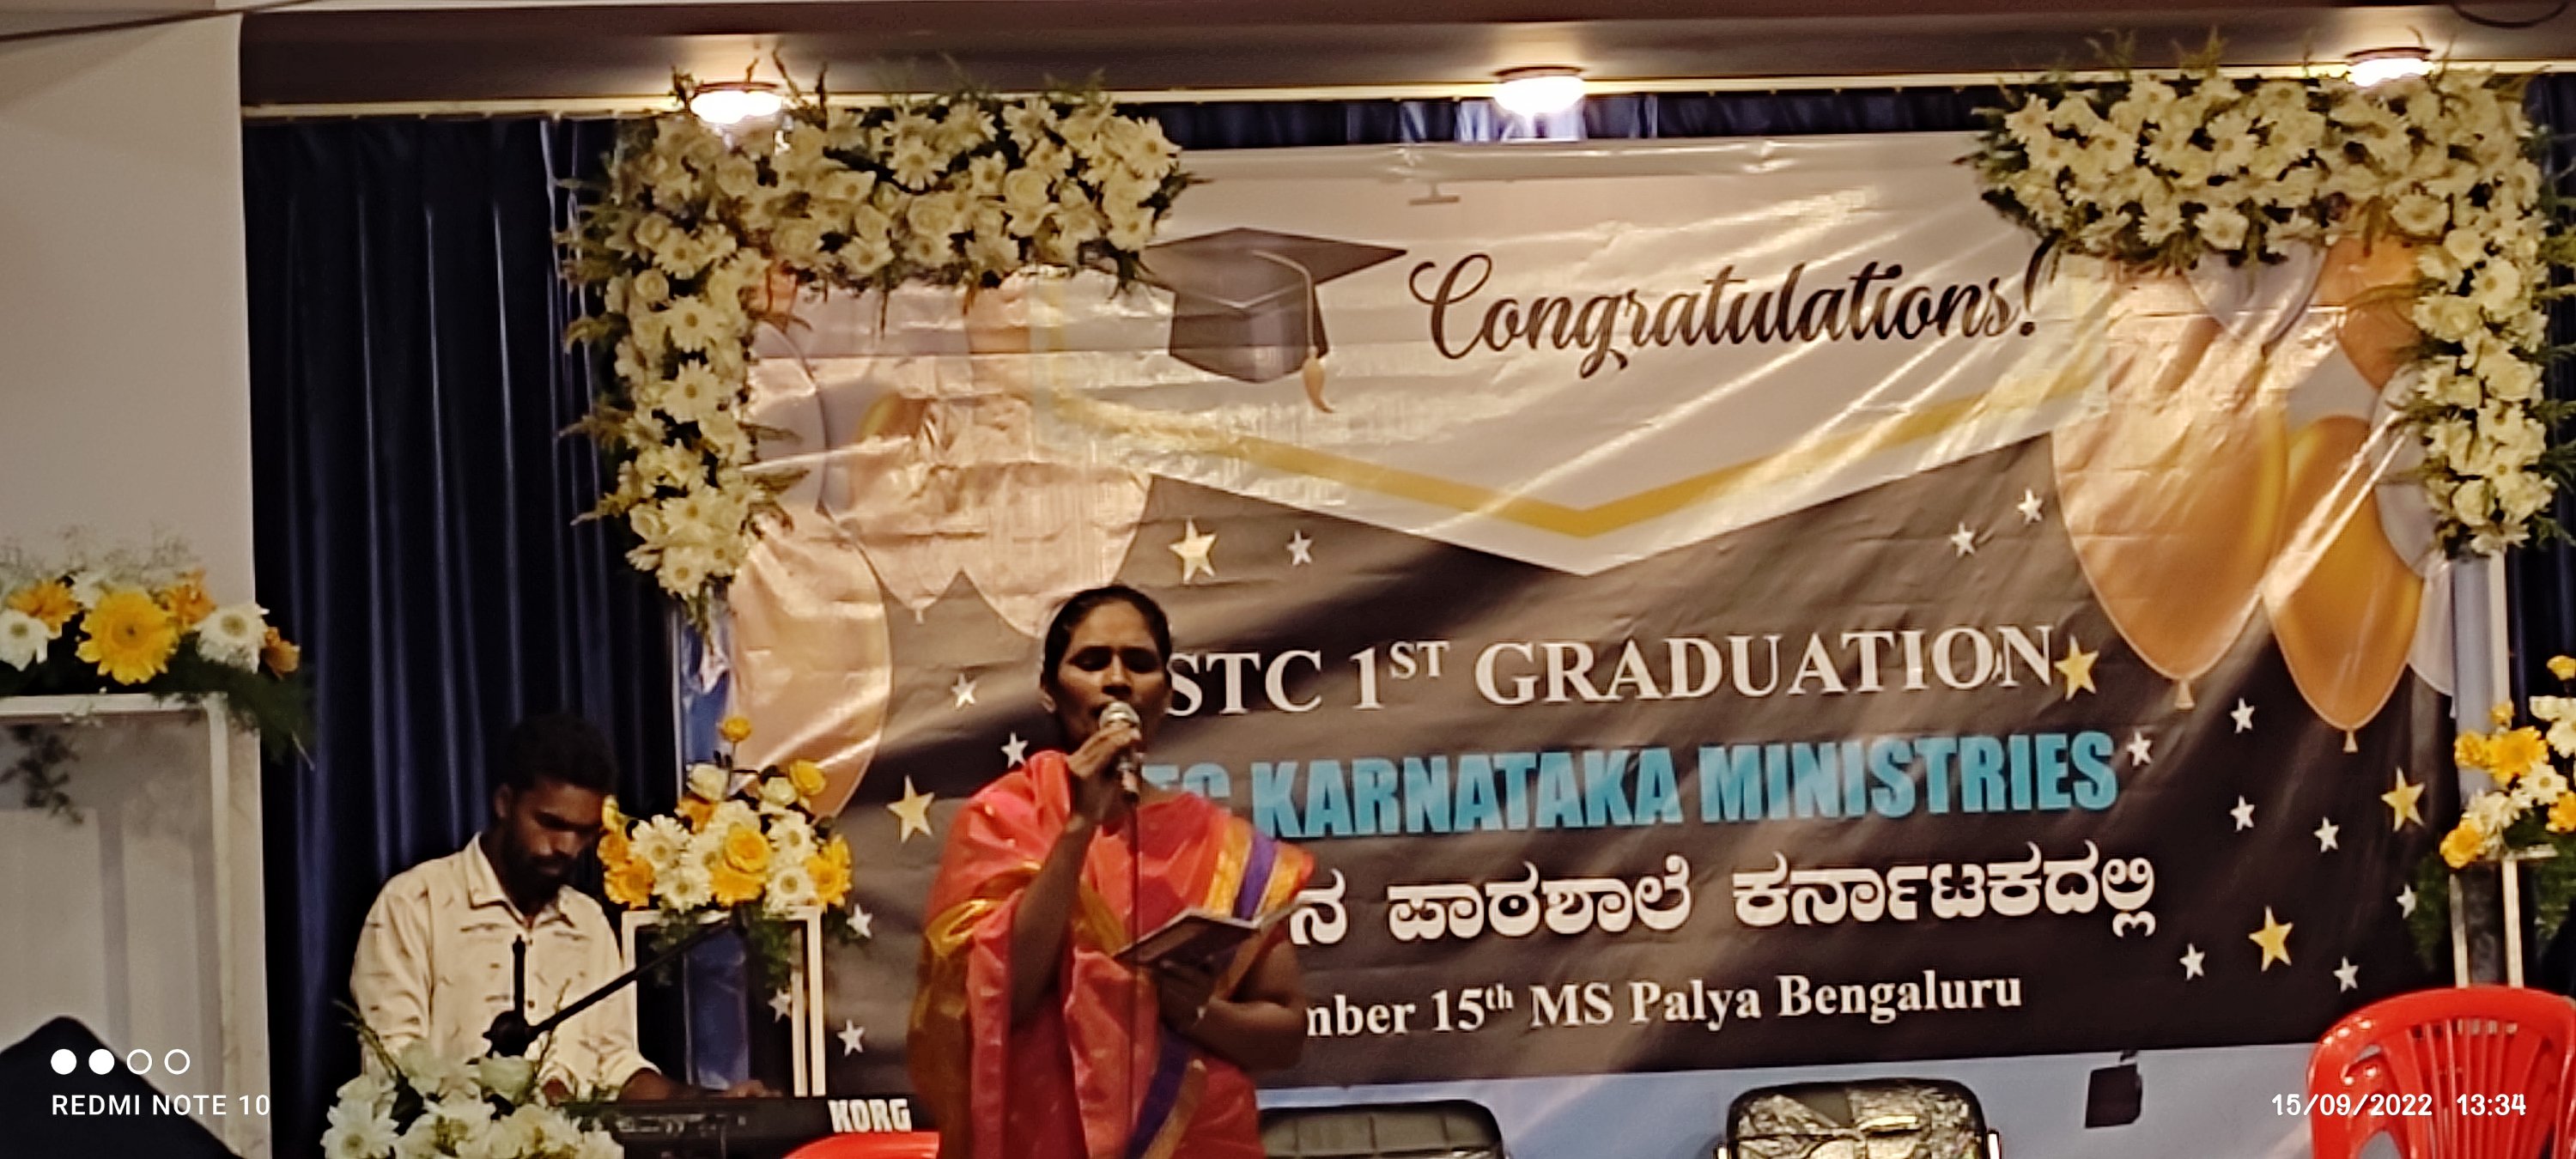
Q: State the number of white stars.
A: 15